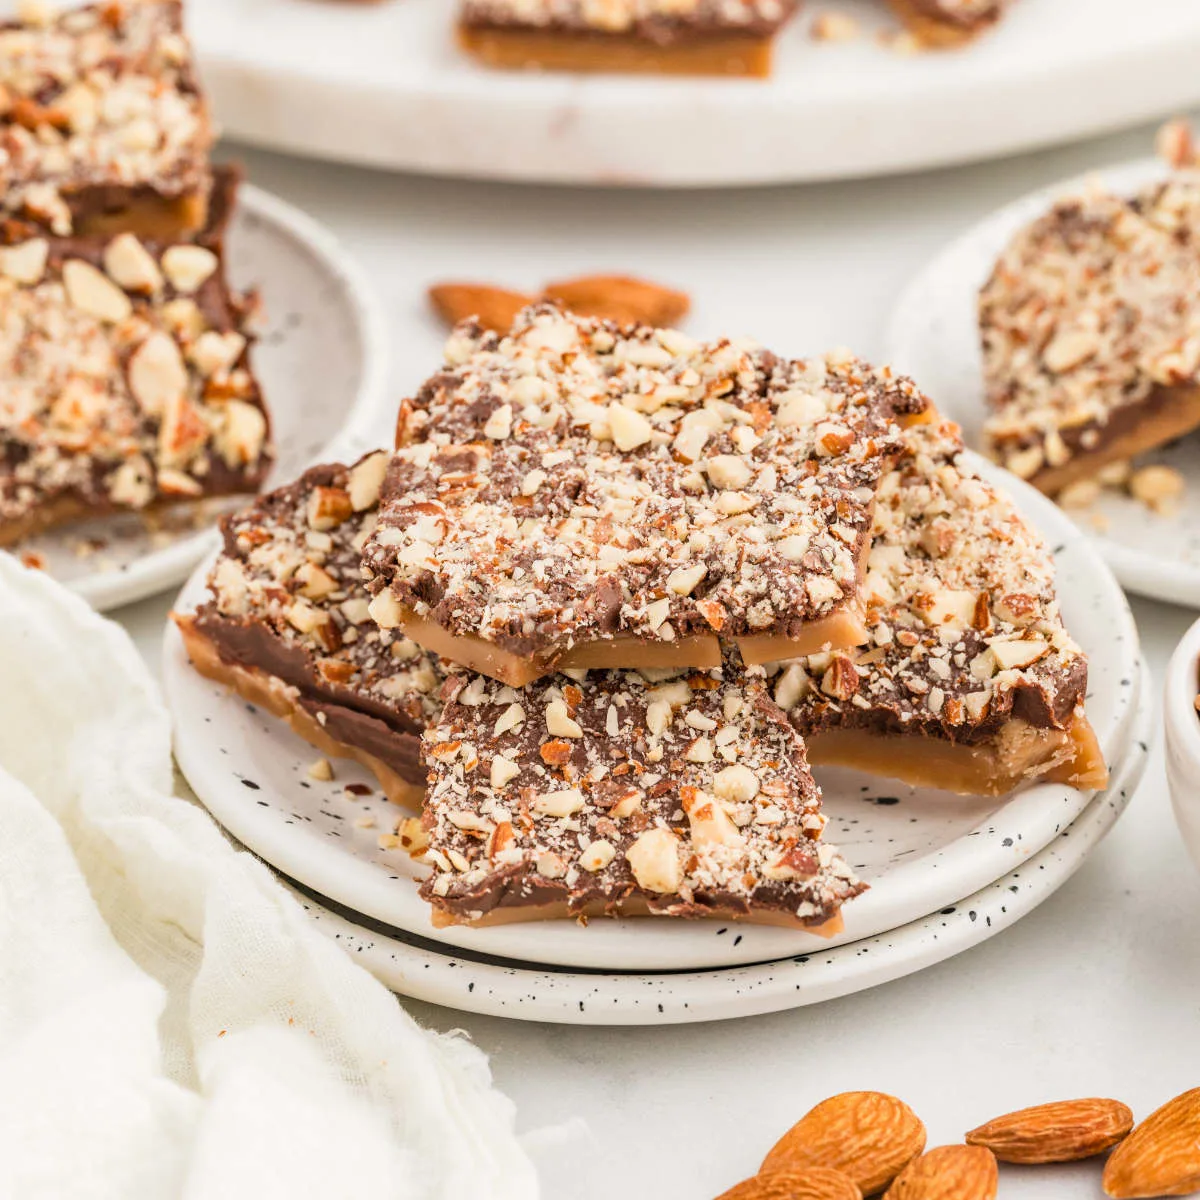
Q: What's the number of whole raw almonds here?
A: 7